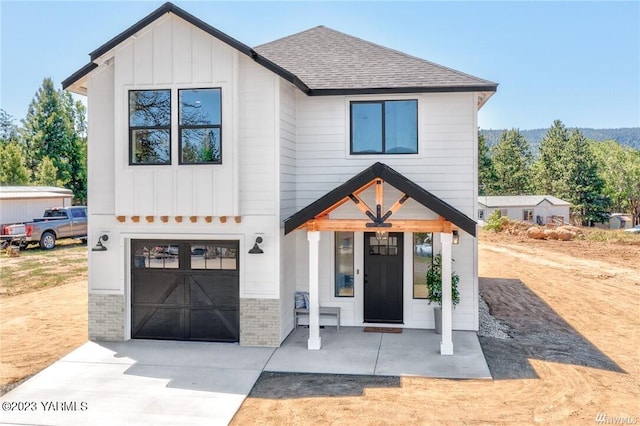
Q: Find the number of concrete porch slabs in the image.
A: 2